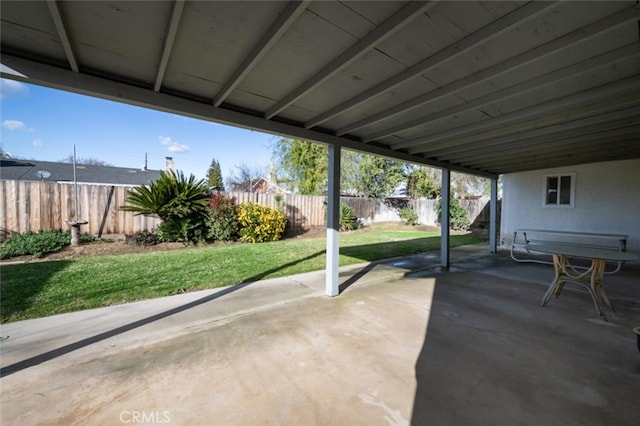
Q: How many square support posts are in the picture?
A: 3